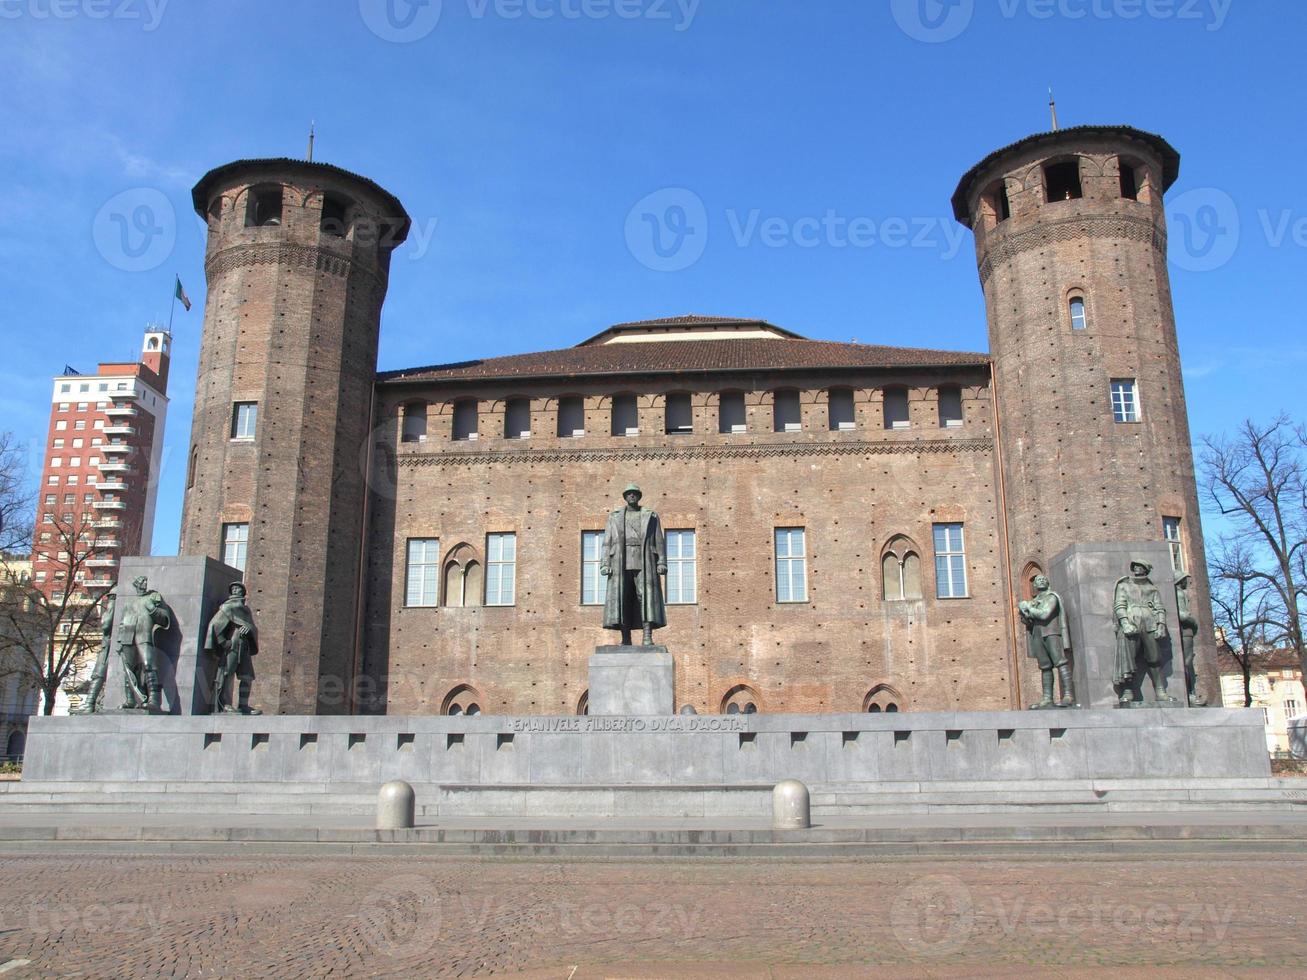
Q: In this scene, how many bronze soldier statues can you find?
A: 7